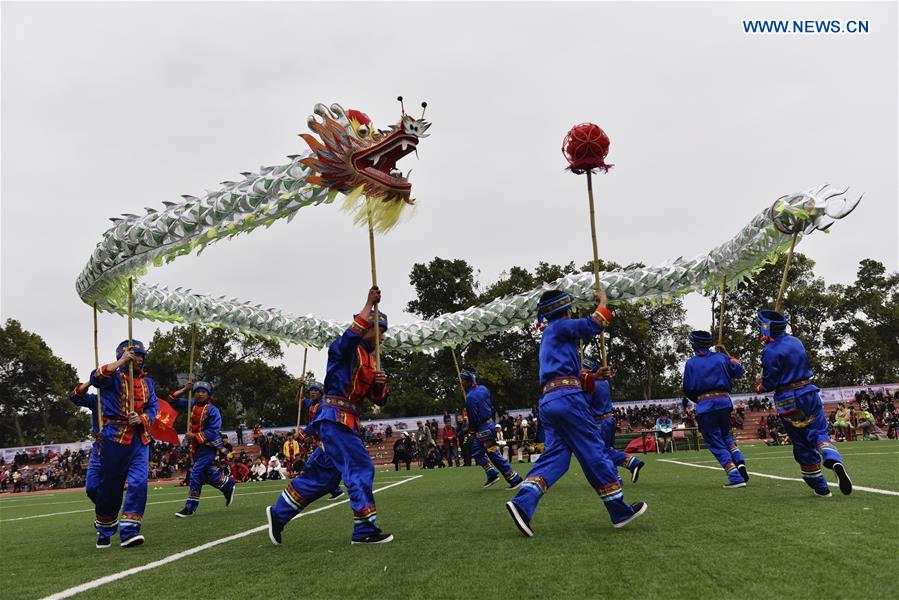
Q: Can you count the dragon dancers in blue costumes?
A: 10